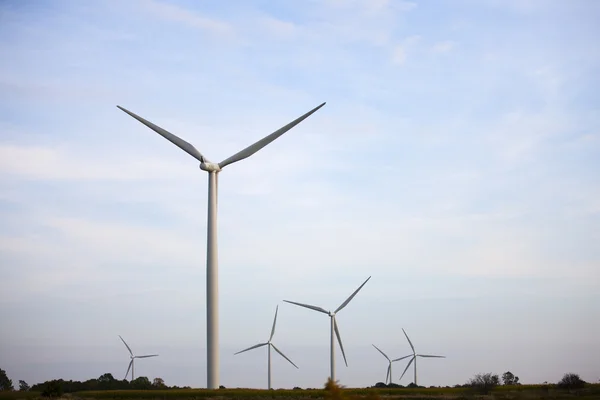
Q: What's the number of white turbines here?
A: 6